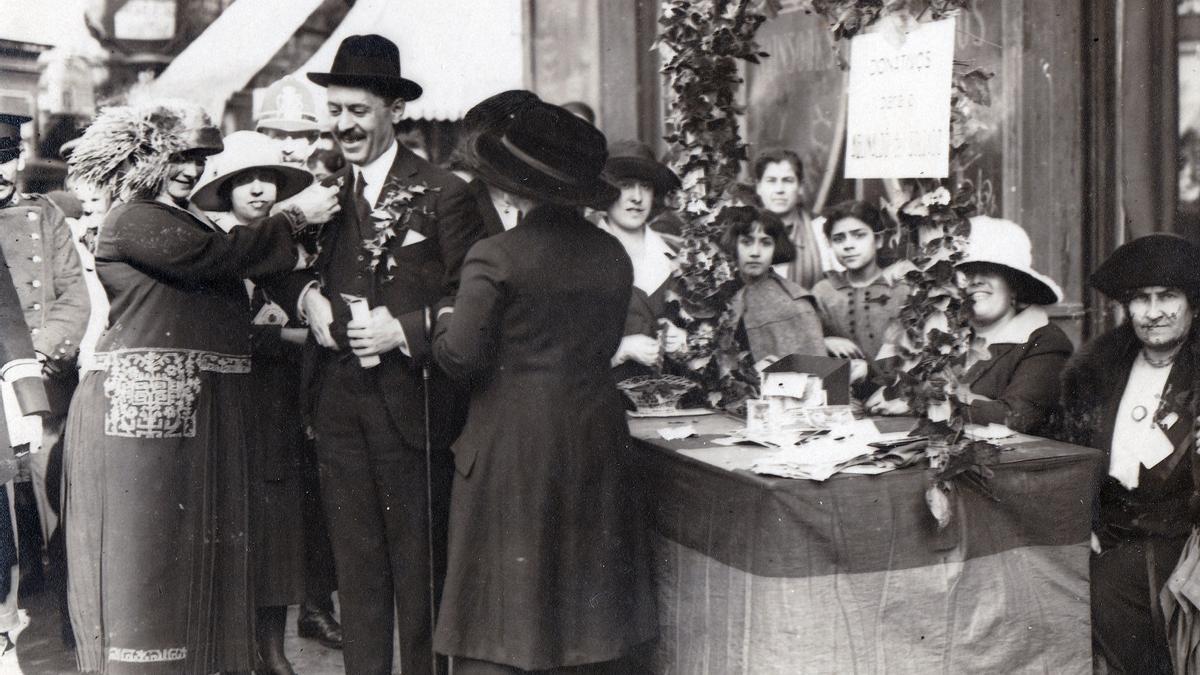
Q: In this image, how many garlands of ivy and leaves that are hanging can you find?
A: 2